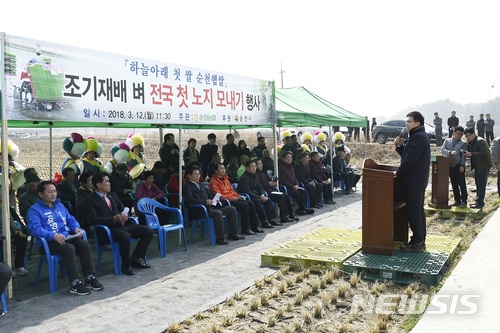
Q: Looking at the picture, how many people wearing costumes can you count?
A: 11